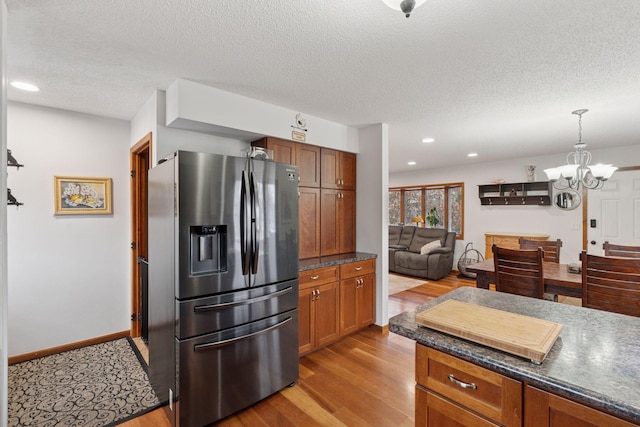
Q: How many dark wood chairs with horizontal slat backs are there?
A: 4